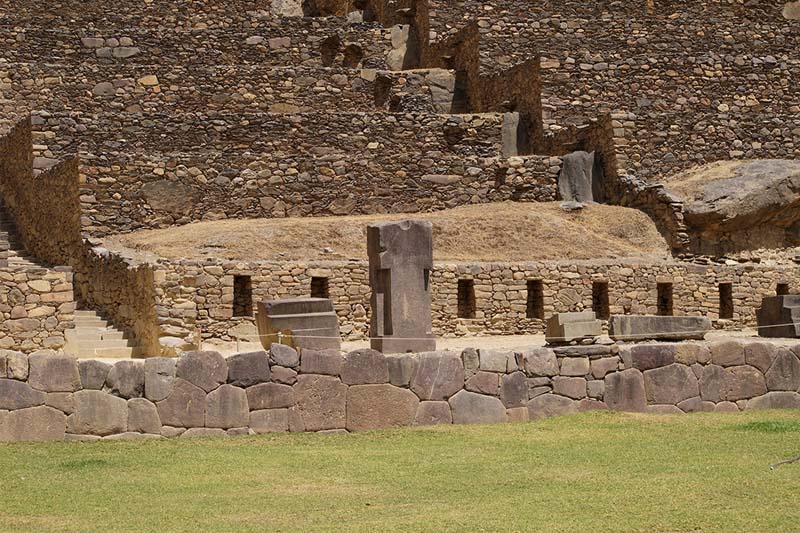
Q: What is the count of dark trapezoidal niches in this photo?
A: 8